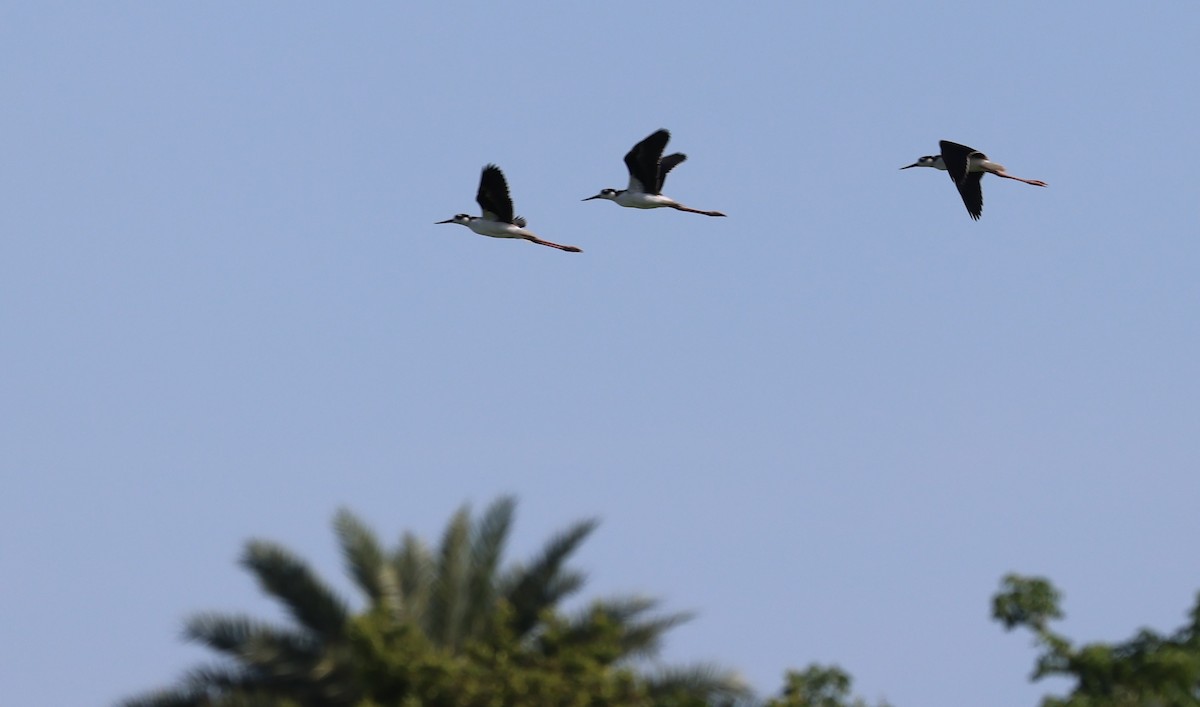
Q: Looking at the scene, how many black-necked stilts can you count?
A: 3